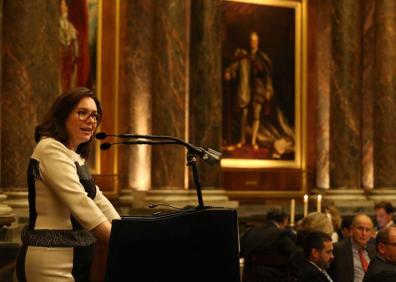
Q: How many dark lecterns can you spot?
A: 1